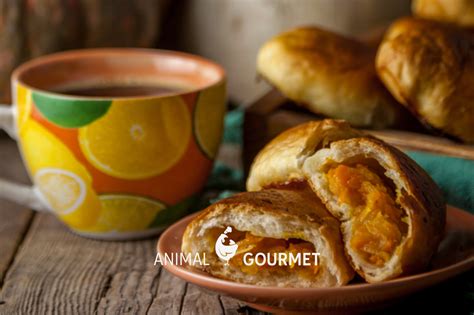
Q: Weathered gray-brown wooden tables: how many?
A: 1